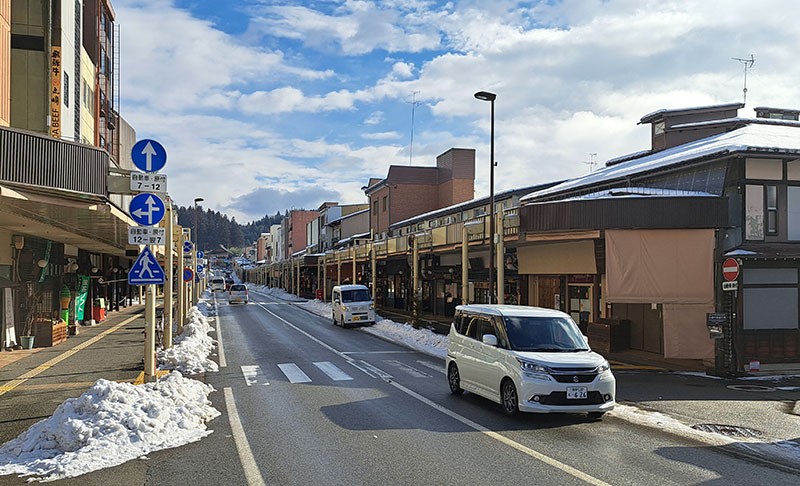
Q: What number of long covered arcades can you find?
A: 2